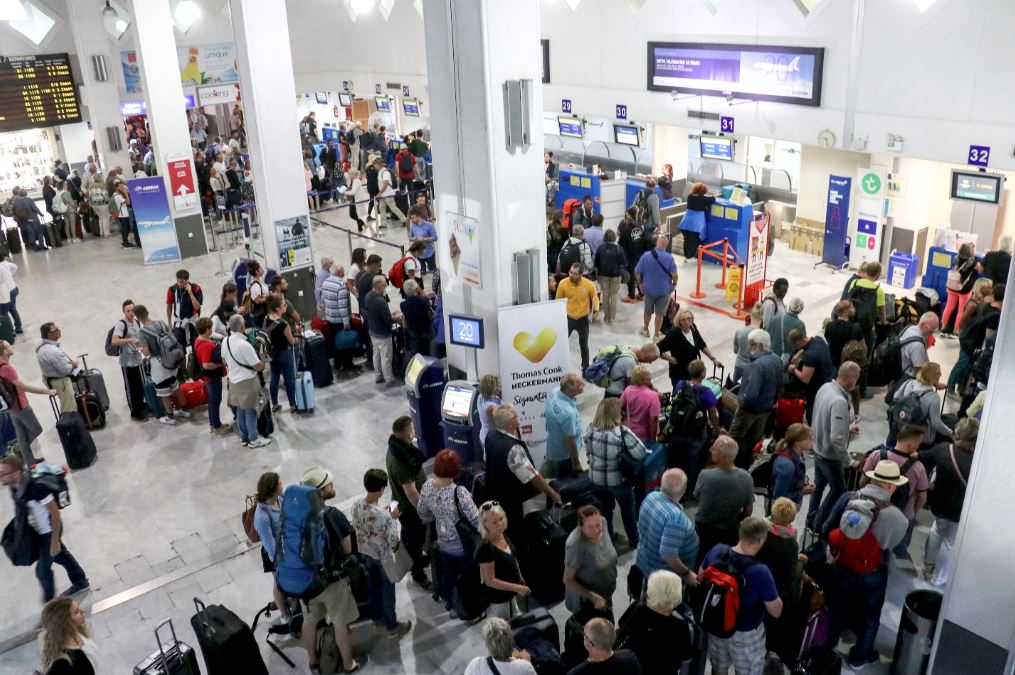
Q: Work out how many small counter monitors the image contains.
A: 8